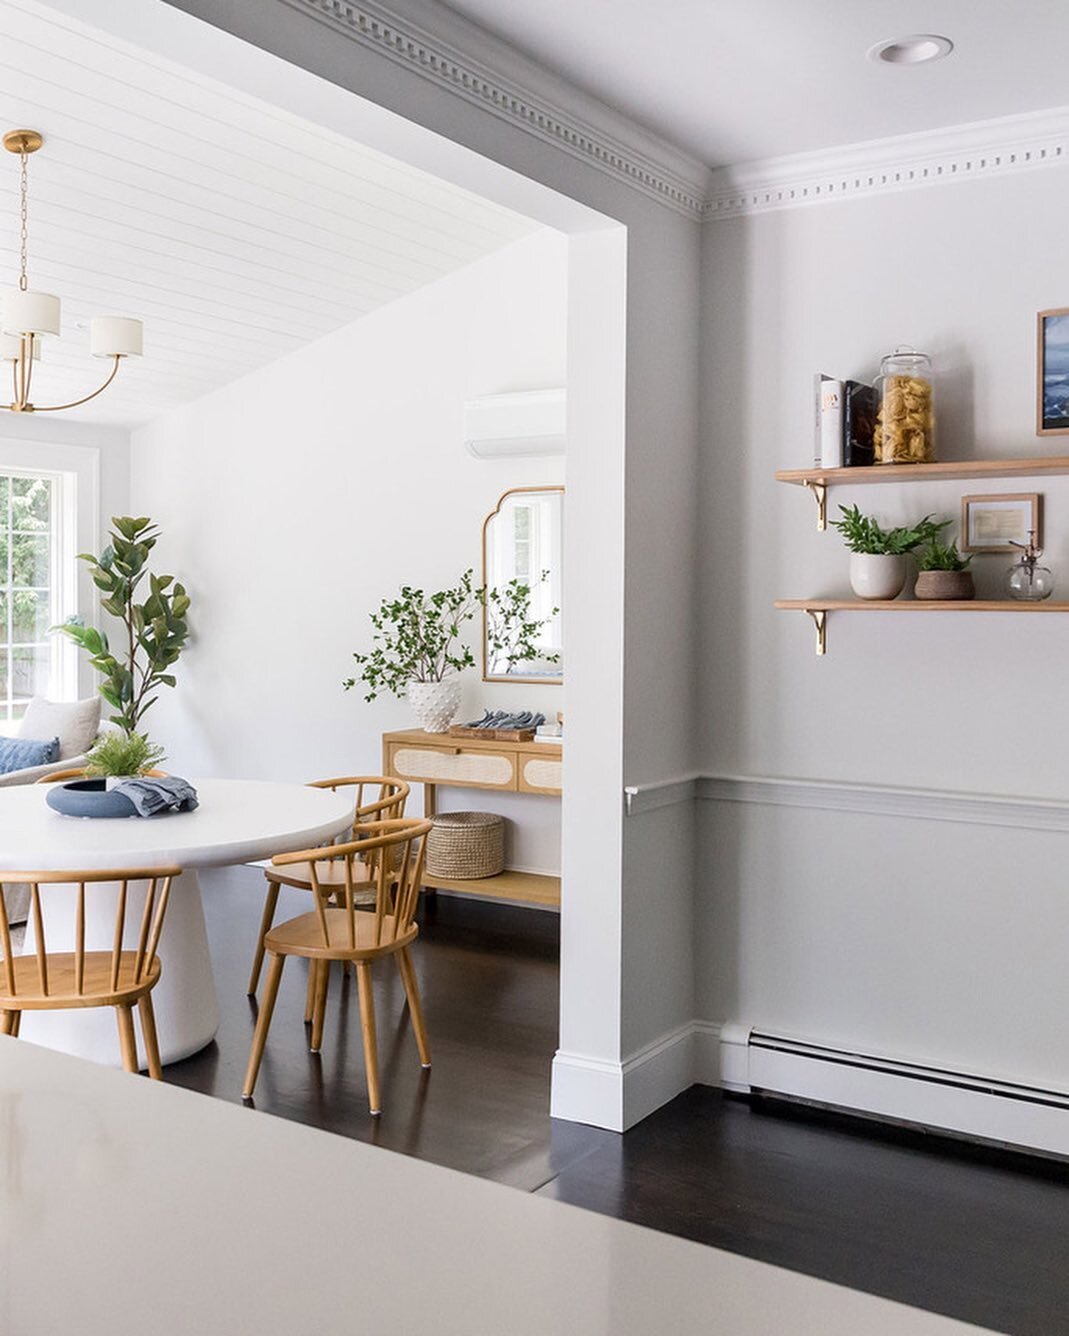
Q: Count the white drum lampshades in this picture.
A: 3